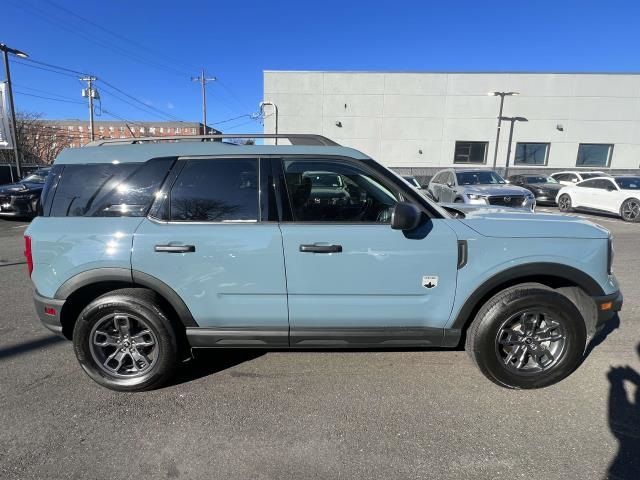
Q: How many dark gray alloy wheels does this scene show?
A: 2